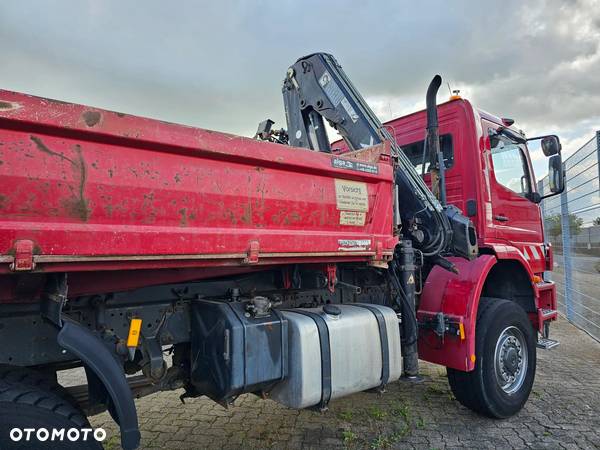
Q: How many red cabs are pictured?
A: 1